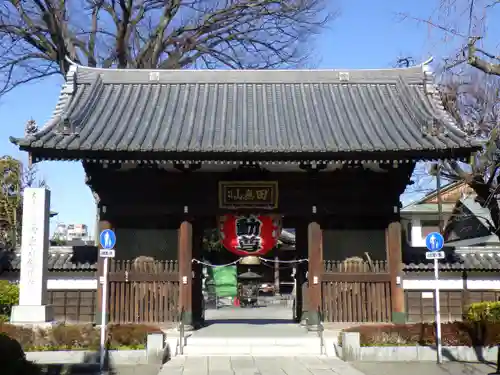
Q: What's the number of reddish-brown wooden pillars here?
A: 4